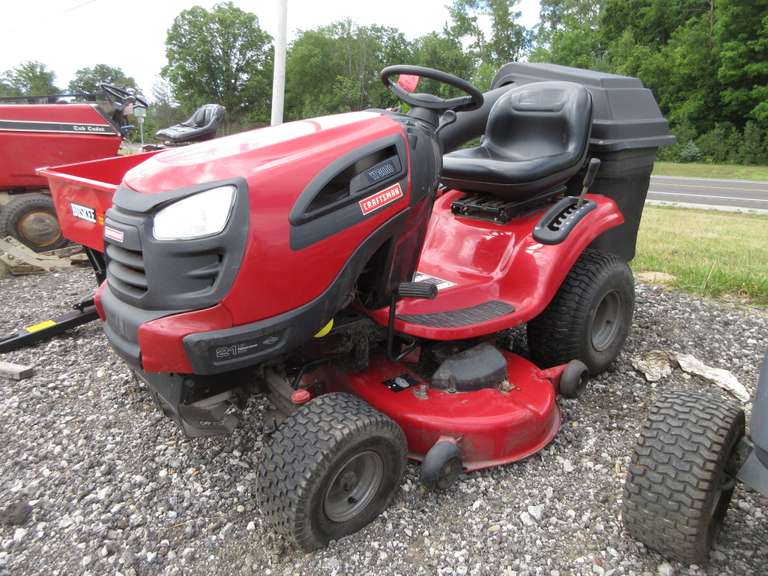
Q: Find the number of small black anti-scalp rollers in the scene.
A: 2